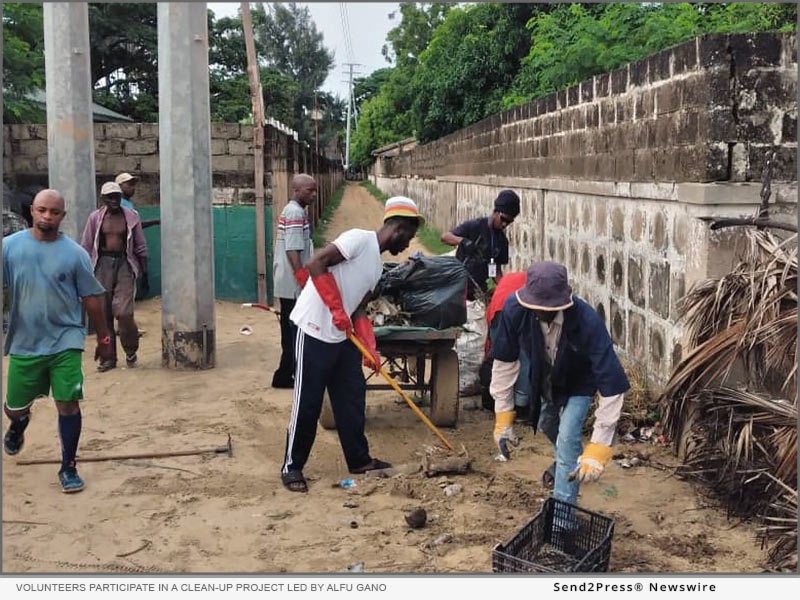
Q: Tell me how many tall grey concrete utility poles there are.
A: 2